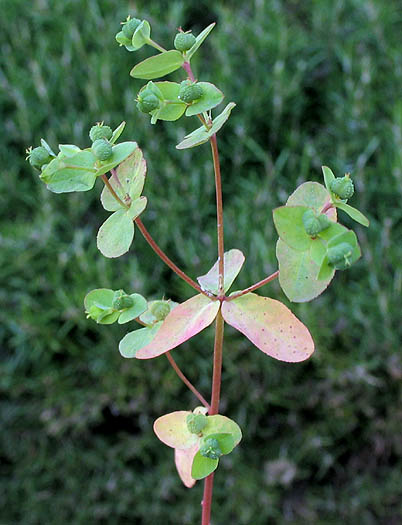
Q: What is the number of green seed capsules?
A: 14